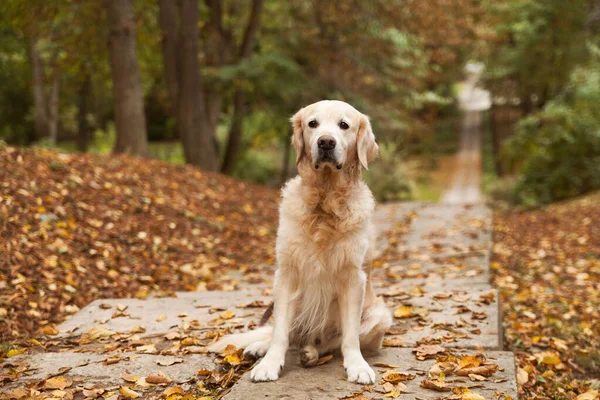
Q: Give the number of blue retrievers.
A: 0